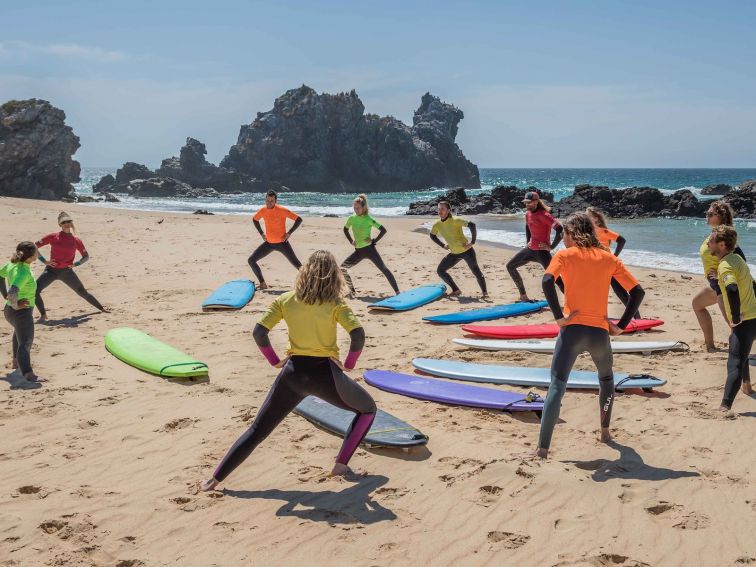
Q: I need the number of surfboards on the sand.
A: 9